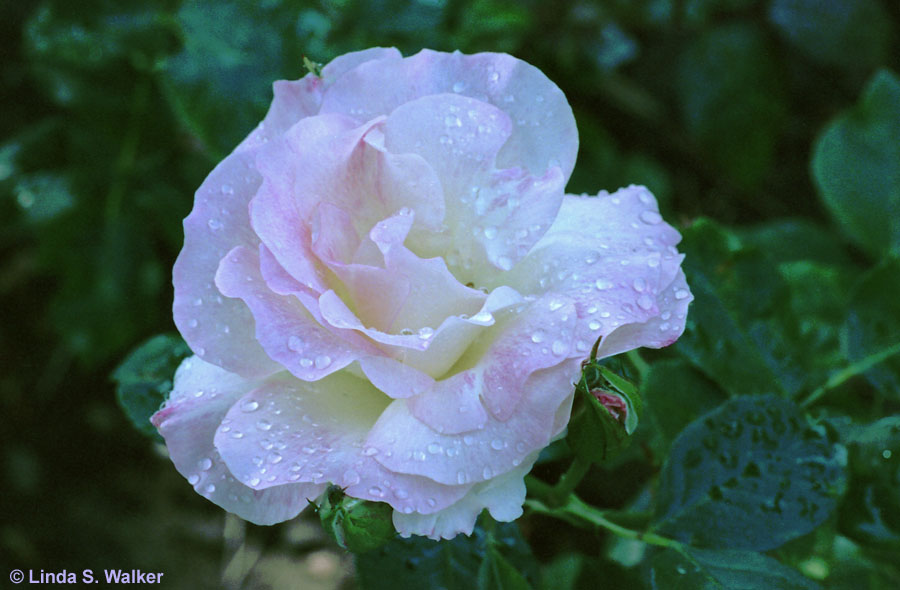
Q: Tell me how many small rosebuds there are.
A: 2